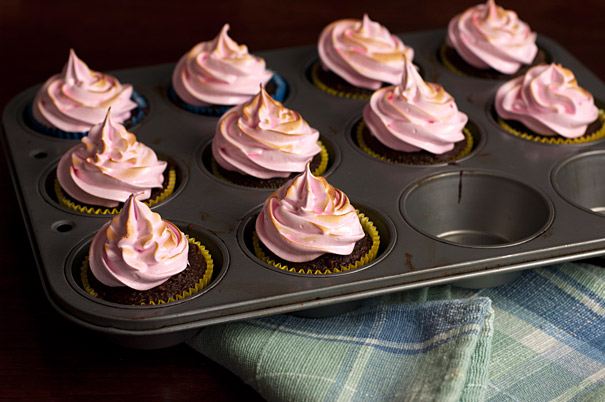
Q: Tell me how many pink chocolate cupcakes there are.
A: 10